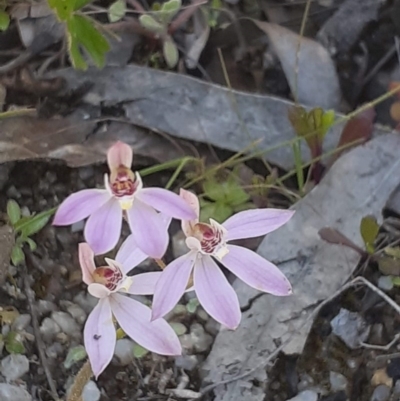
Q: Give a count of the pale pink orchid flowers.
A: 3